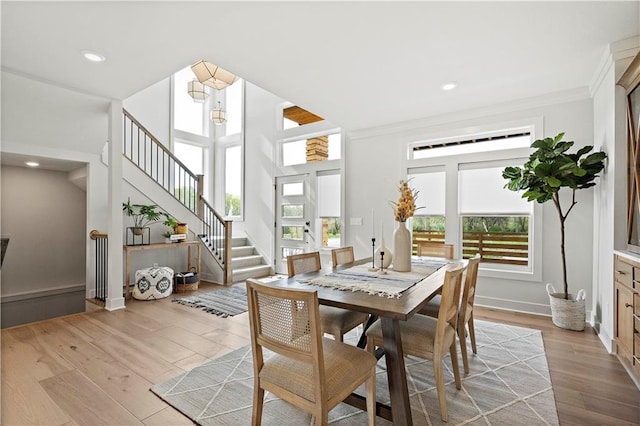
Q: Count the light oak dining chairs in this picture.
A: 6